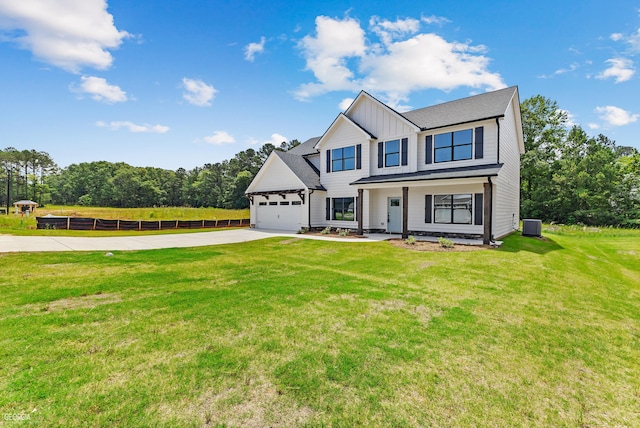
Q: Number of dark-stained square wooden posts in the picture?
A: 3